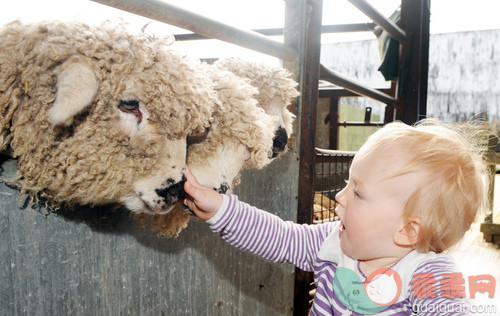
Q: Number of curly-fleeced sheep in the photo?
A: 3